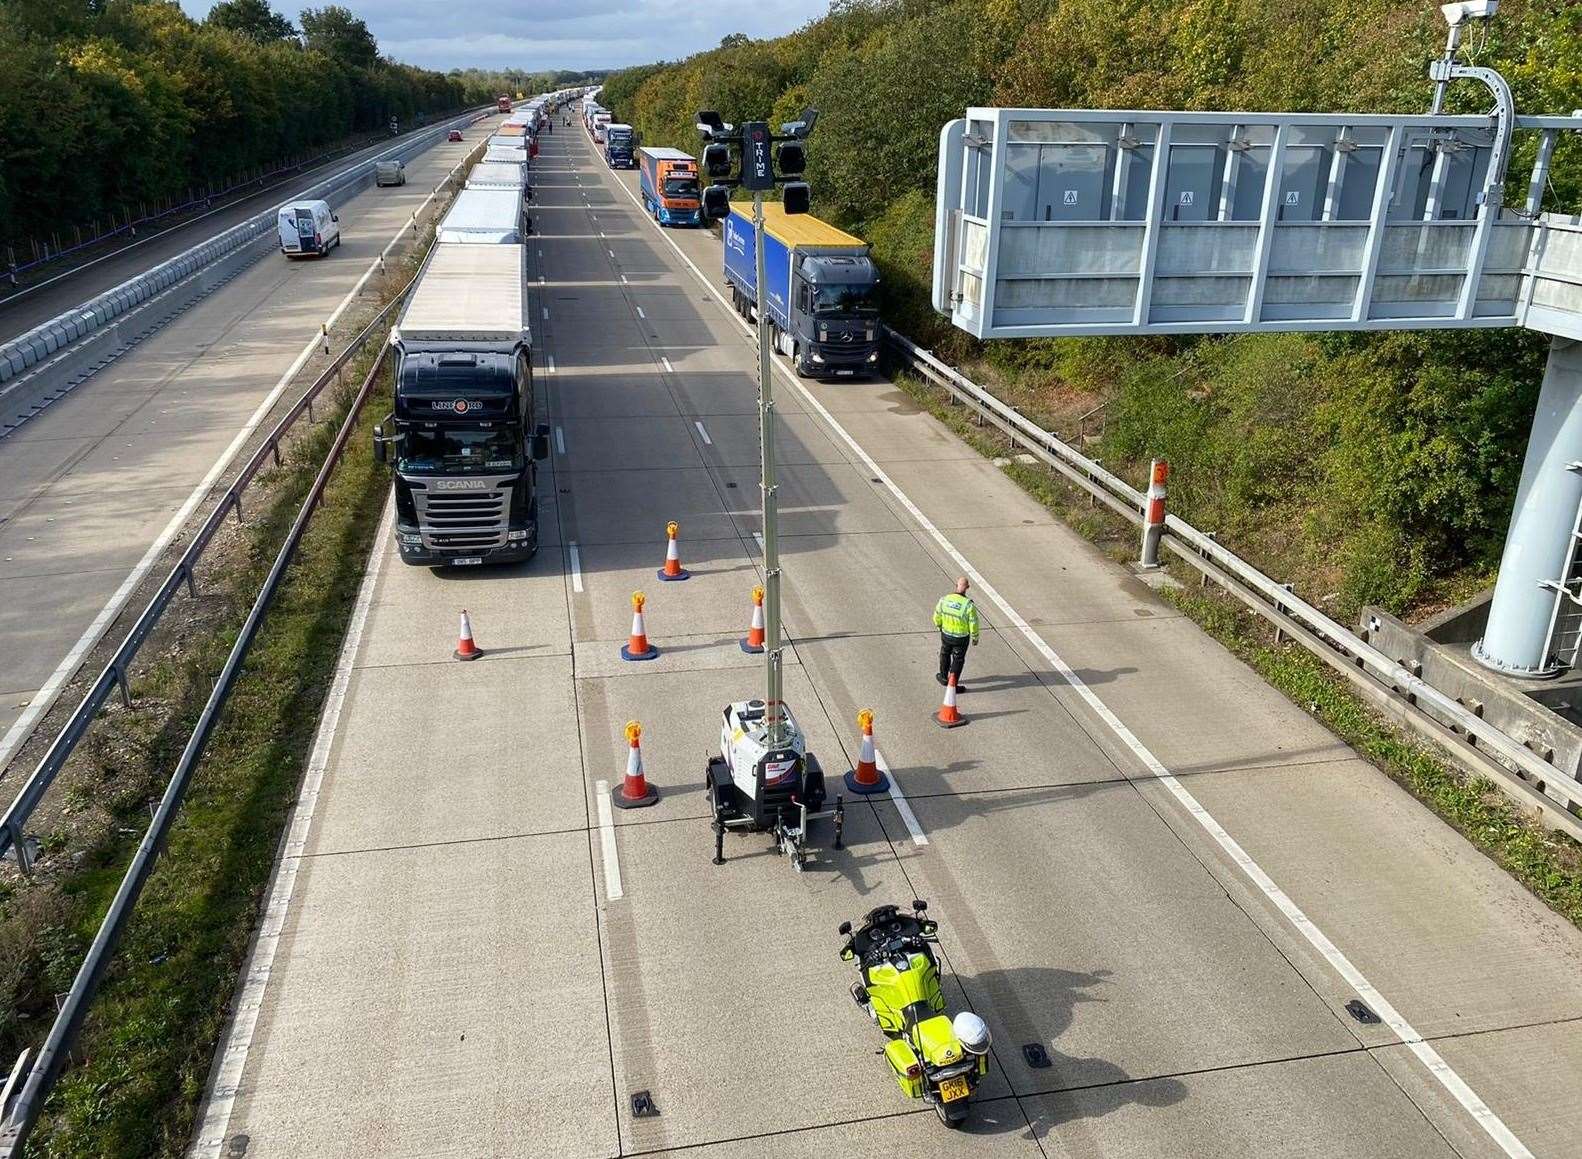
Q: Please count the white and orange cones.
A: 7